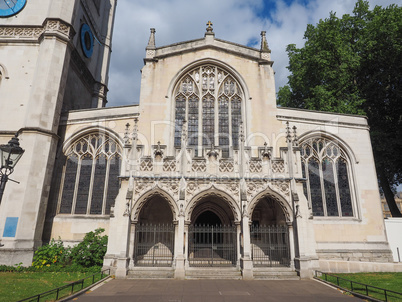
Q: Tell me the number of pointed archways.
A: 3